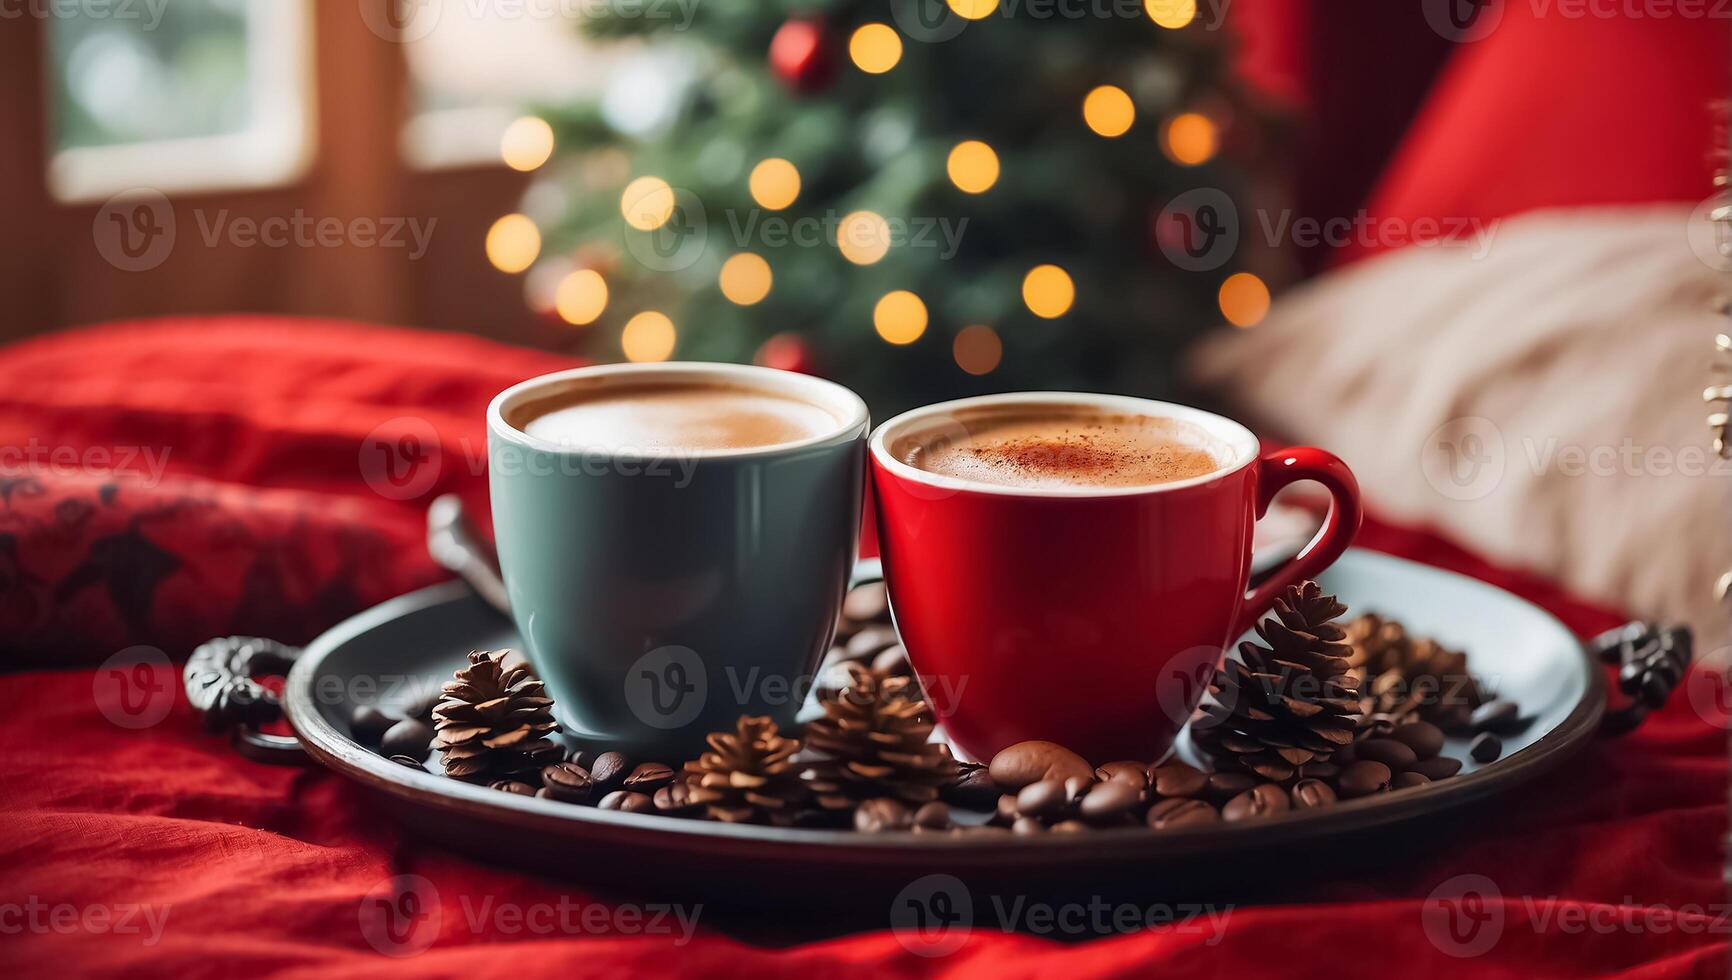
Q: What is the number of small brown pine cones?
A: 5